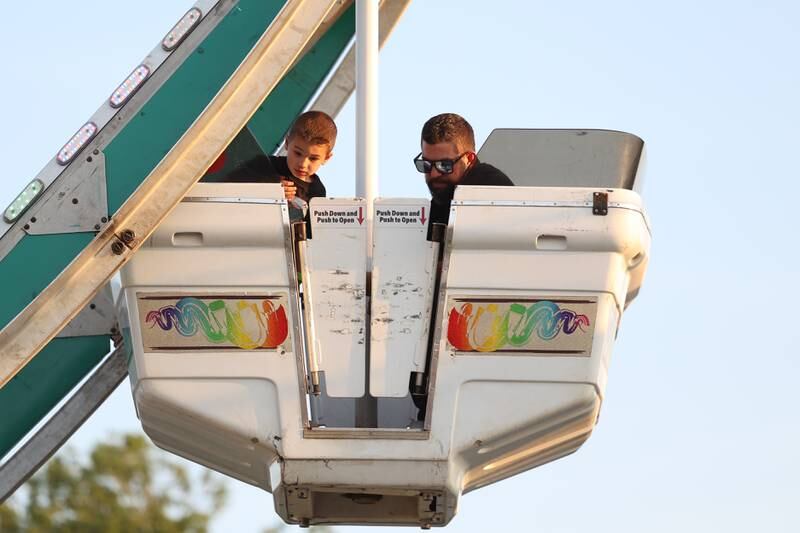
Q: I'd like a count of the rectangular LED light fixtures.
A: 4